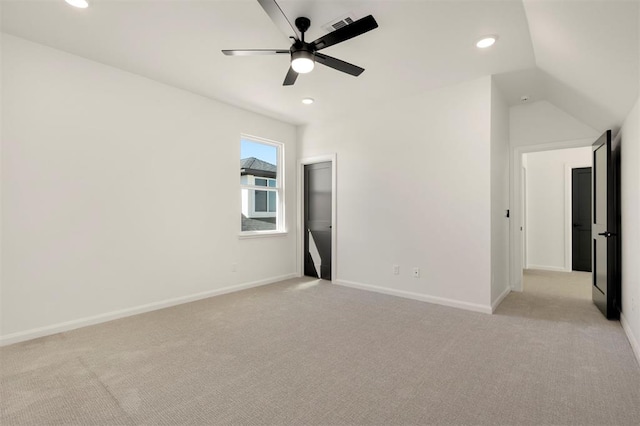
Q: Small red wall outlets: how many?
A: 0